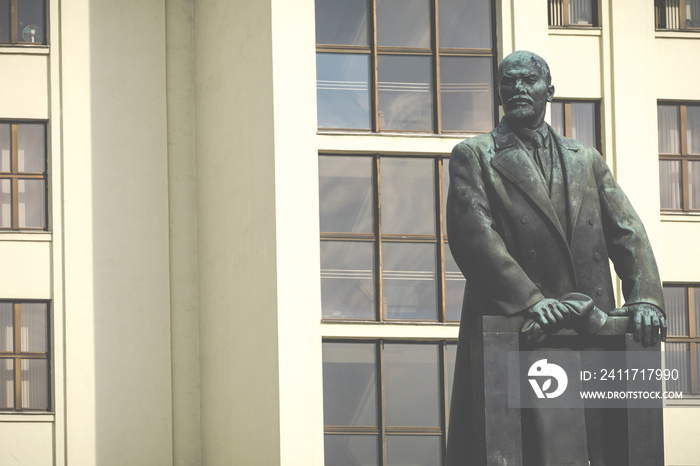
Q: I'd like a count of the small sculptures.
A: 0